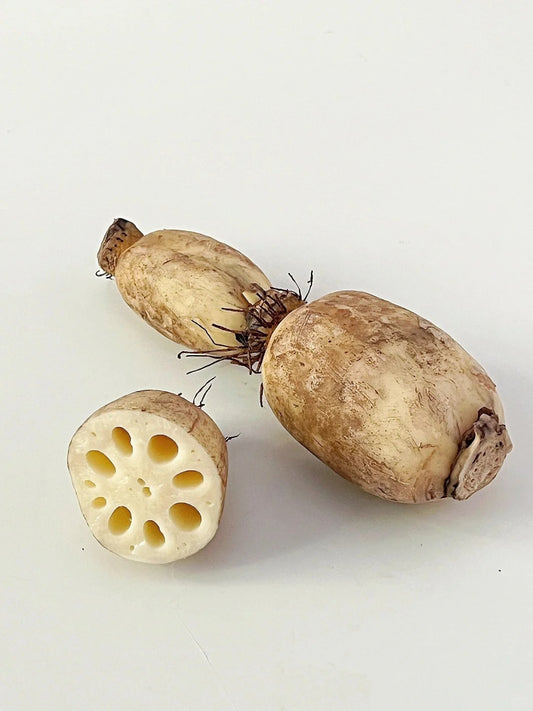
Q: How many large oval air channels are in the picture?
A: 7